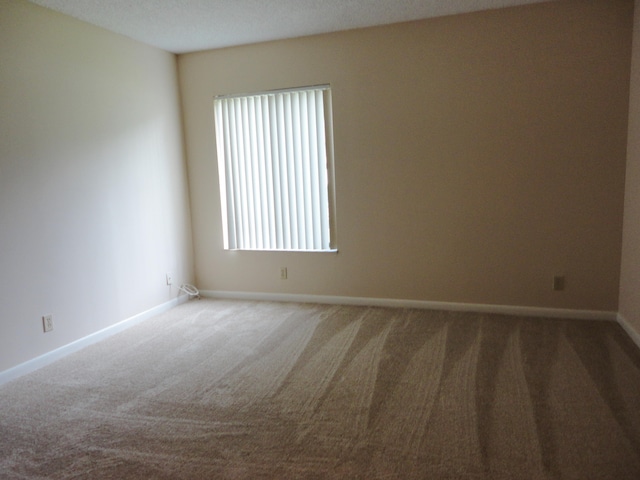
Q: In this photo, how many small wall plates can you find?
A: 4